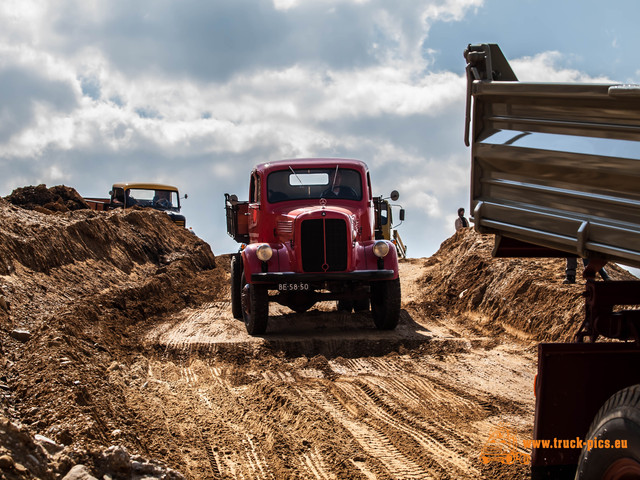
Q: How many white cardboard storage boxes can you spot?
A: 0